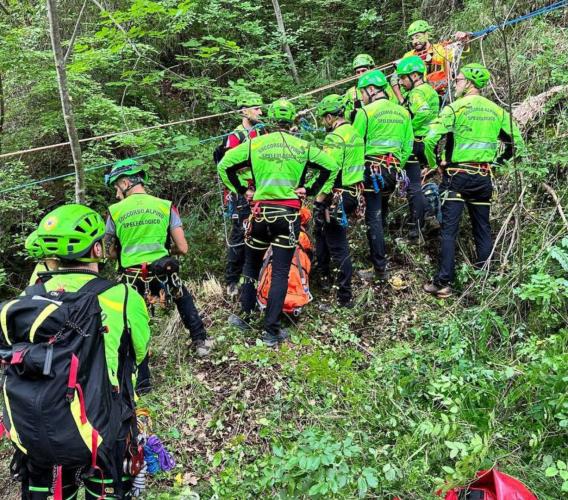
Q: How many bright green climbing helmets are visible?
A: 11